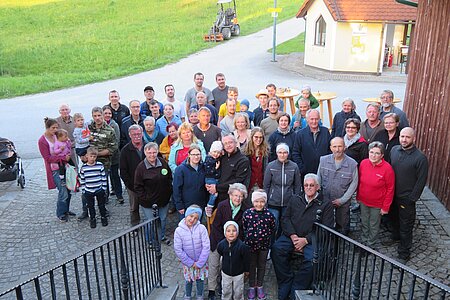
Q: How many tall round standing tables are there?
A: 3